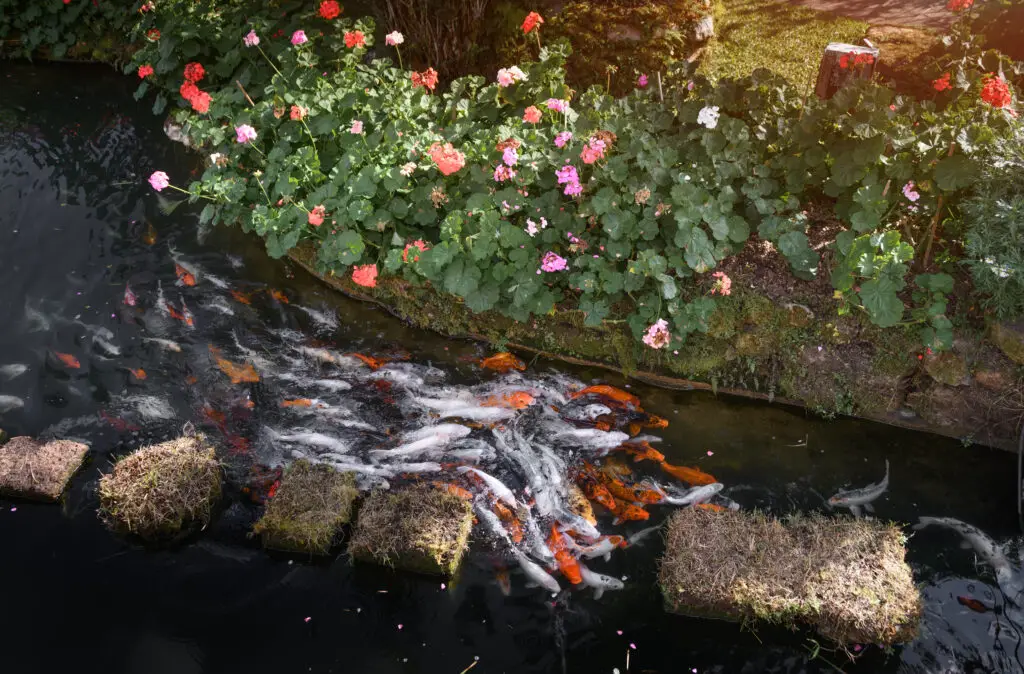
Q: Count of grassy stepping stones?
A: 5